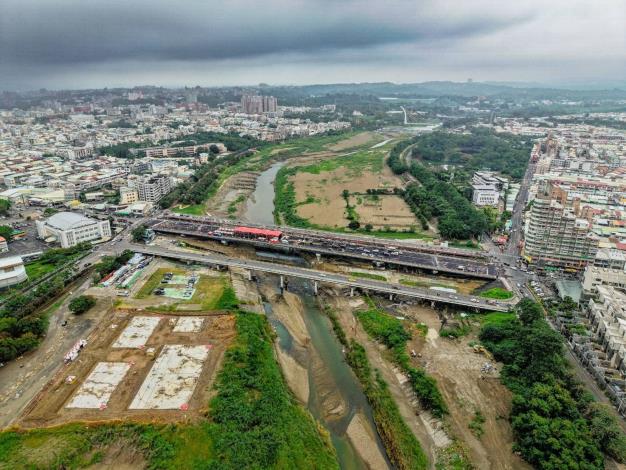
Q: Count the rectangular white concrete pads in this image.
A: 4